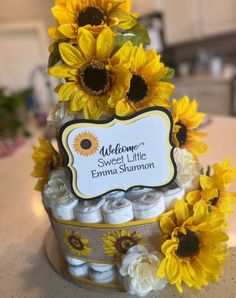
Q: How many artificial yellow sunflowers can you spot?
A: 7